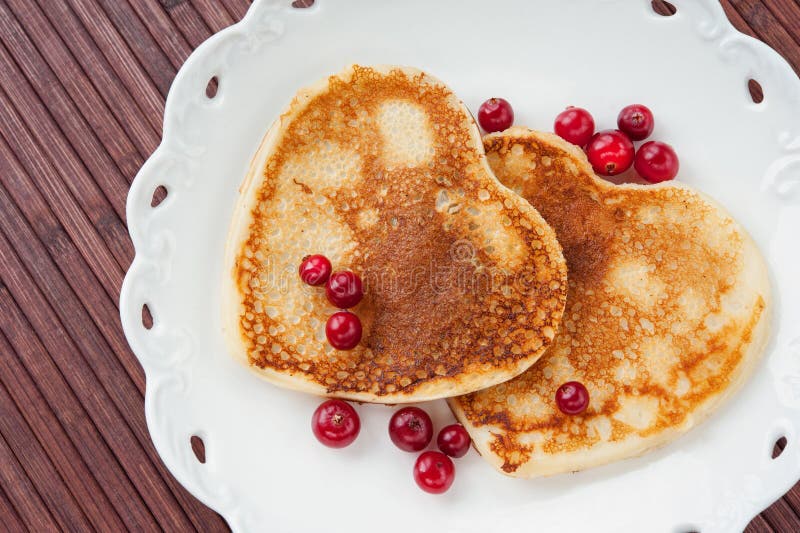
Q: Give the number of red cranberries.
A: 13